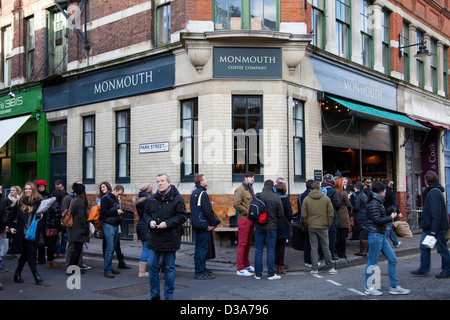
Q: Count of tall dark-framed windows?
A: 5